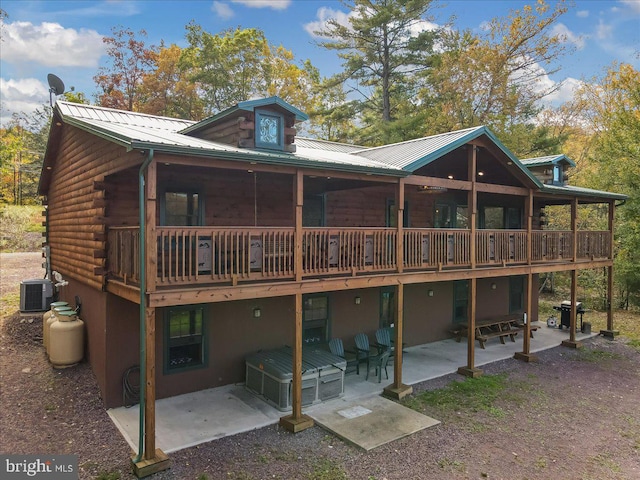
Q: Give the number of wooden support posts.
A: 7